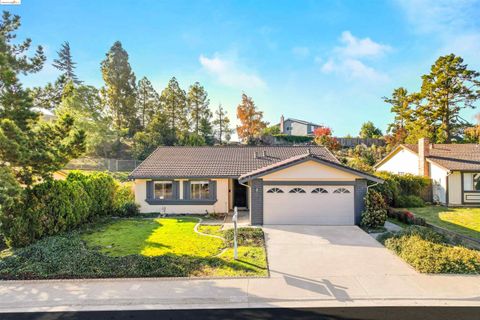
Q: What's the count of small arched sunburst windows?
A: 4